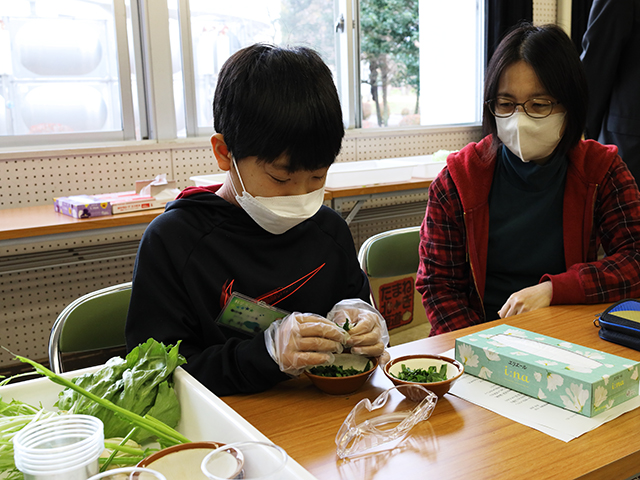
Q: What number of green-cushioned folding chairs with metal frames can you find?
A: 2